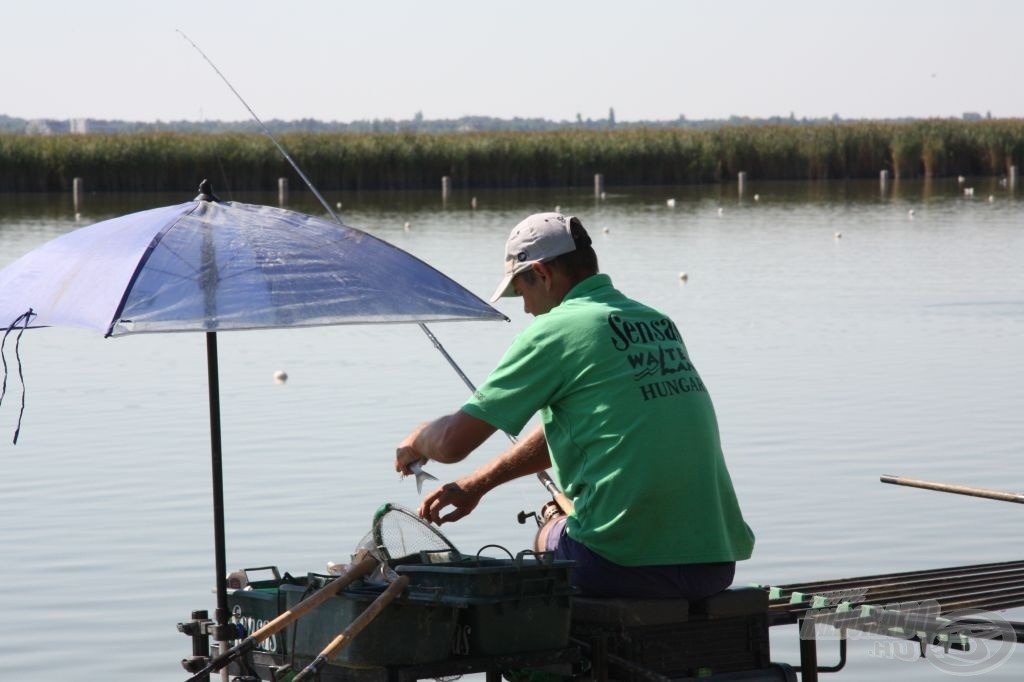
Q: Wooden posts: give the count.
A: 7